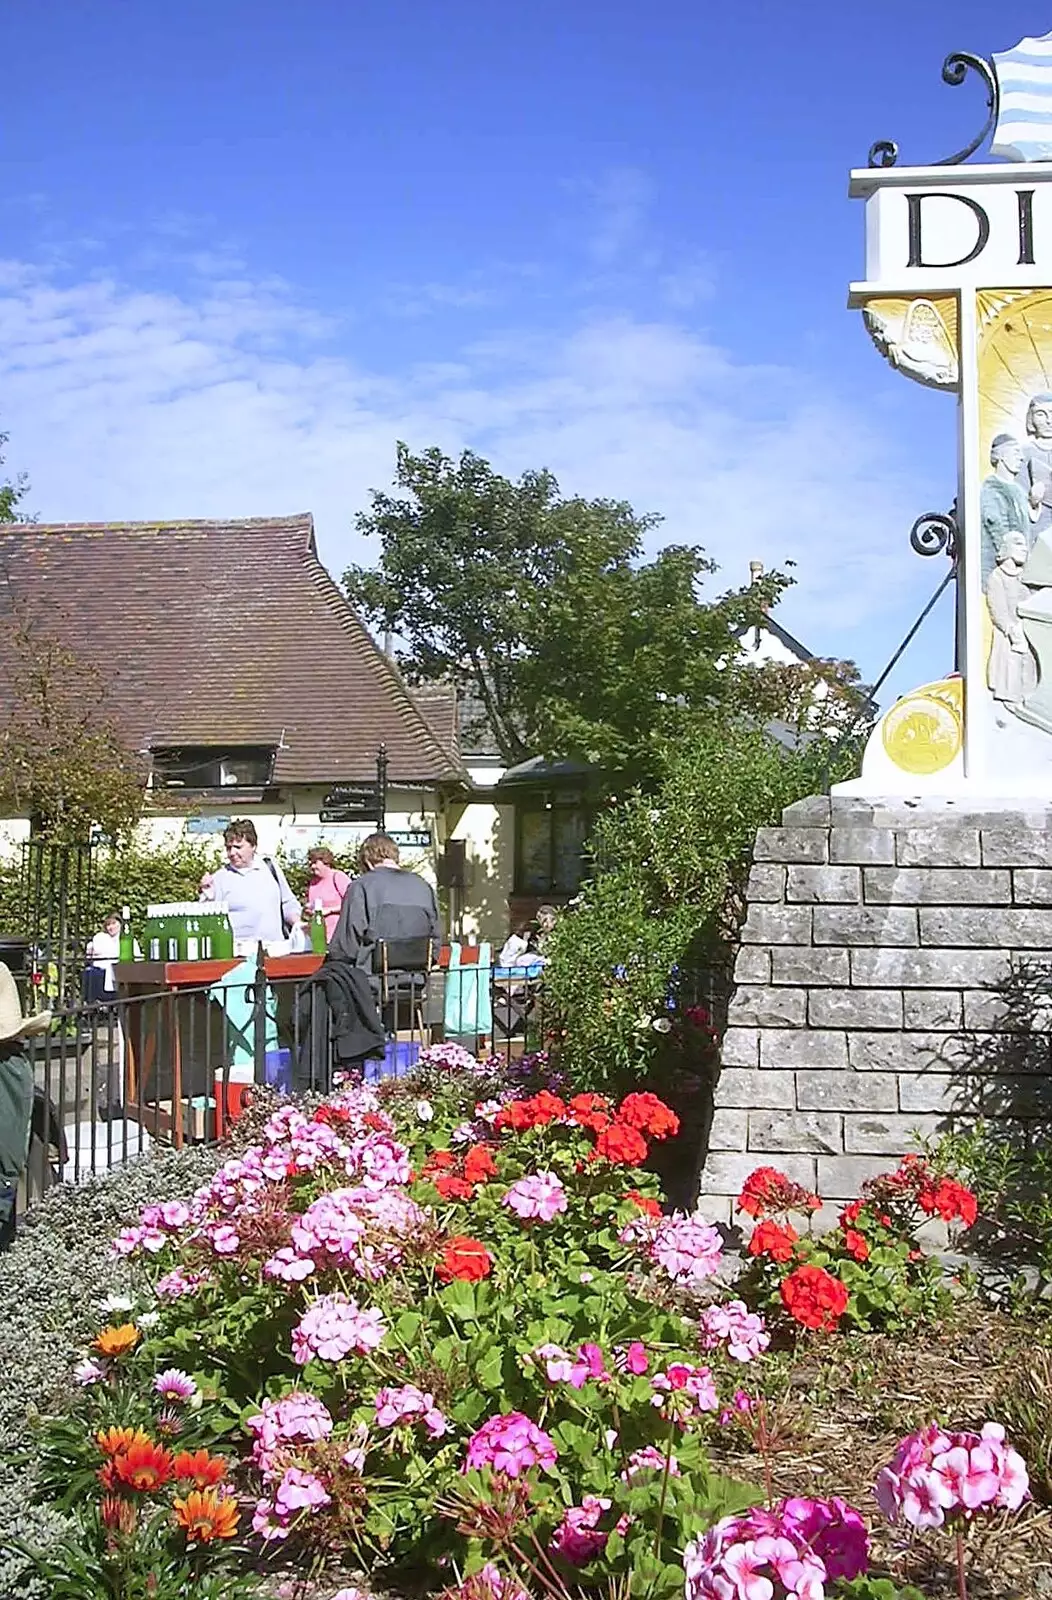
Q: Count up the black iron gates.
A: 1